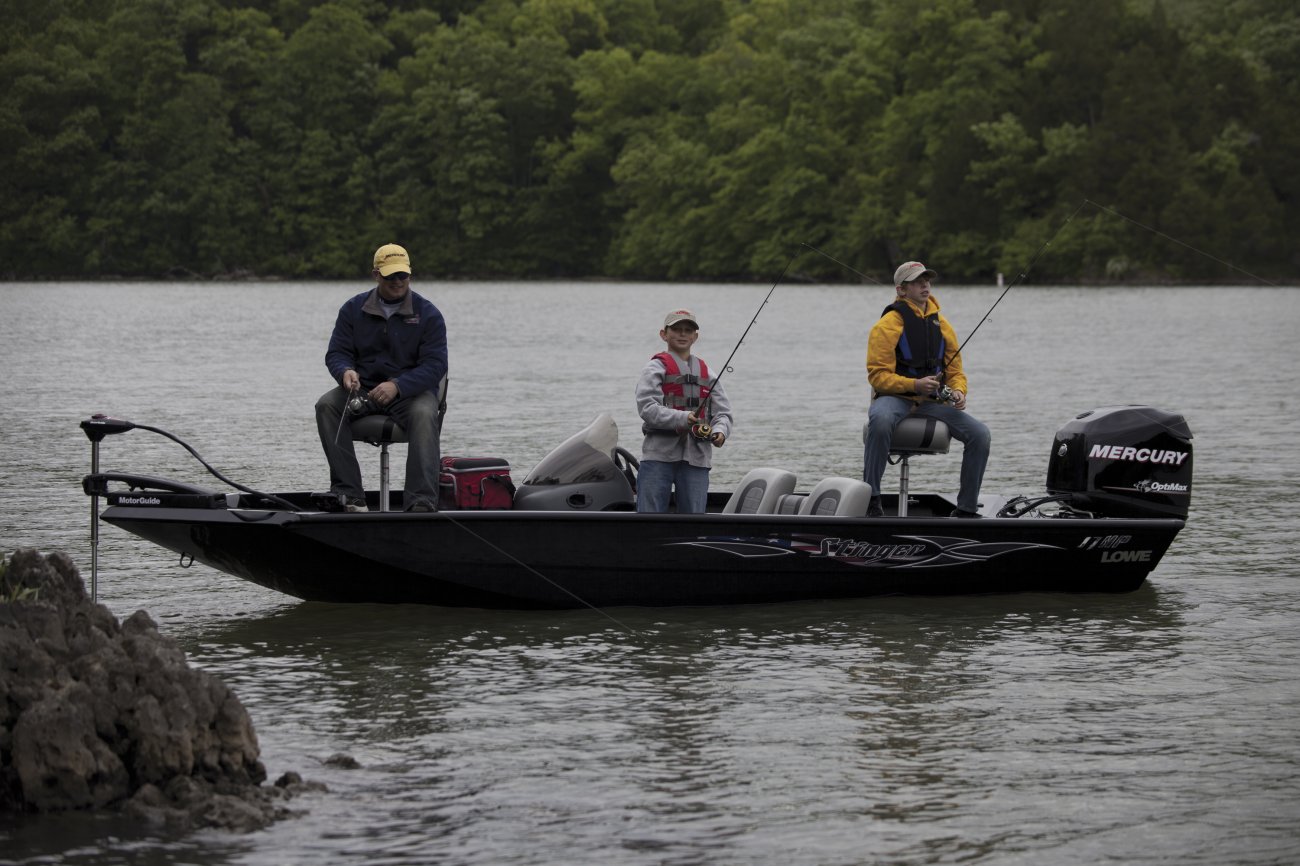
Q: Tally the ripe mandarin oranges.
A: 0